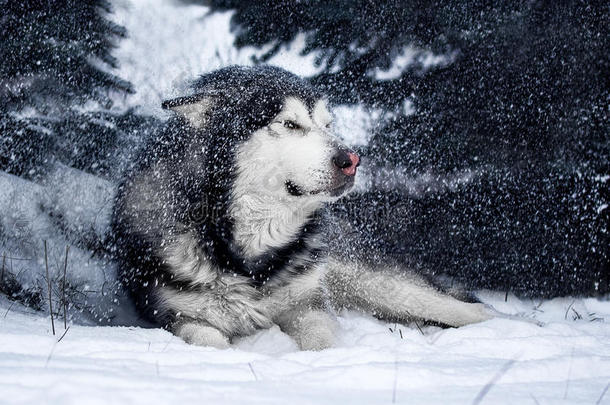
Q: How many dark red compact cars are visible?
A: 0